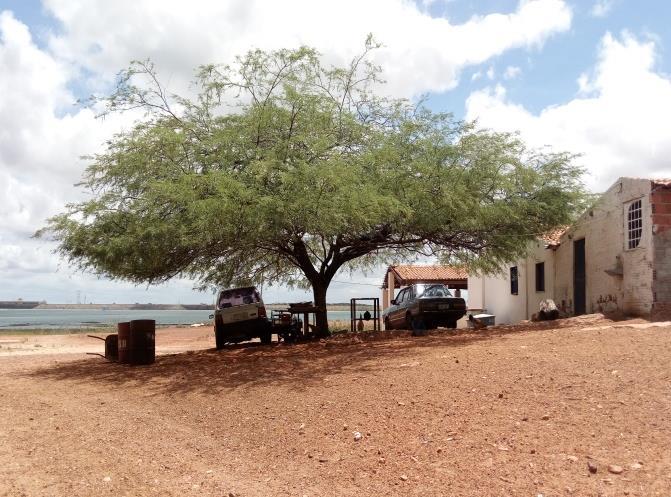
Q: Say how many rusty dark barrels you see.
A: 2